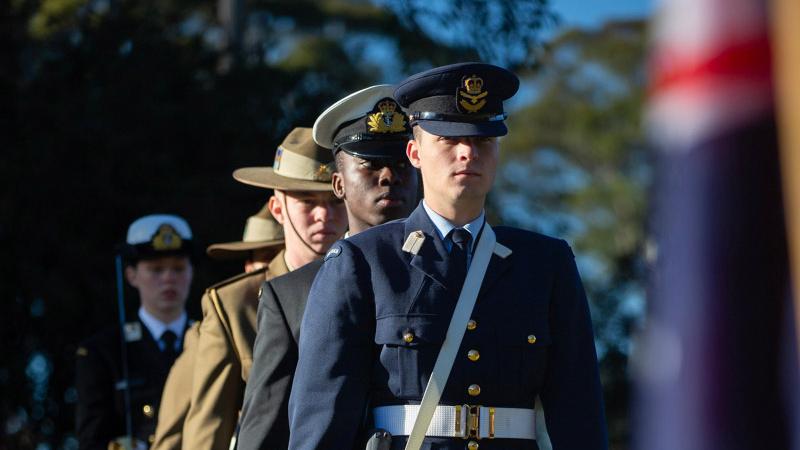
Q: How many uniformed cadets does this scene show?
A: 5